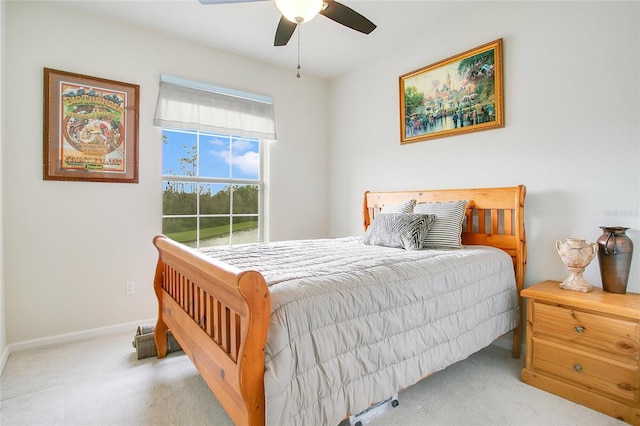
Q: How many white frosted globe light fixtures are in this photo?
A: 1